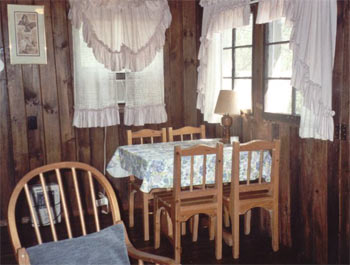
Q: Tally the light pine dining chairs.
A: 4